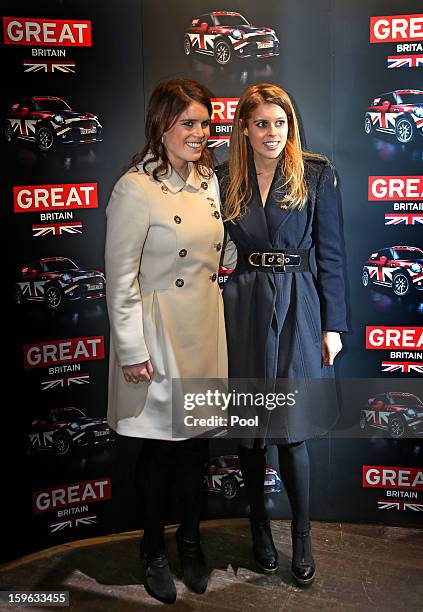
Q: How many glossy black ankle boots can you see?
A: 2